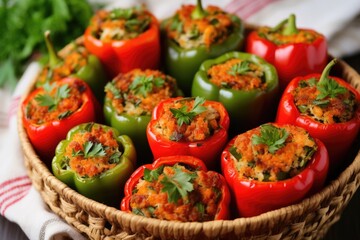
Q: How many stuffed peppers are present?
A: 12